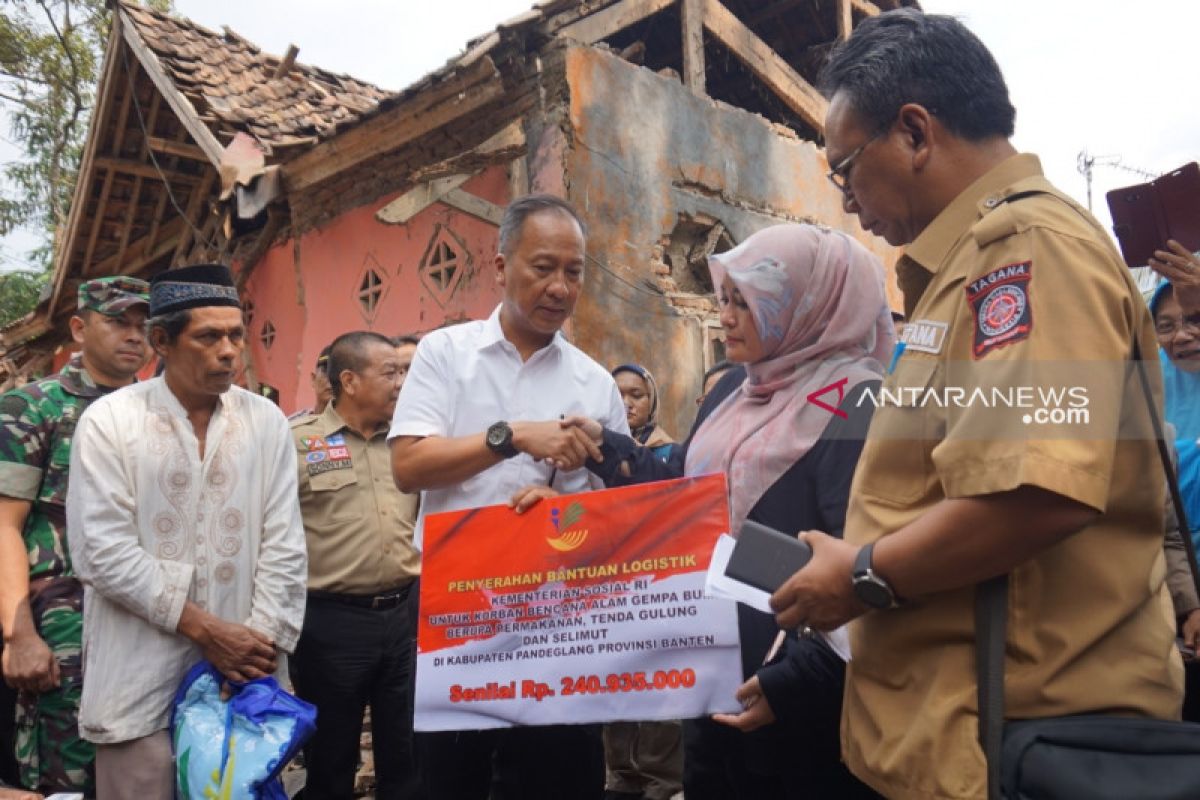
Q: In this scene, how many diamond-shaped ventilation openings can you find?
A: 4